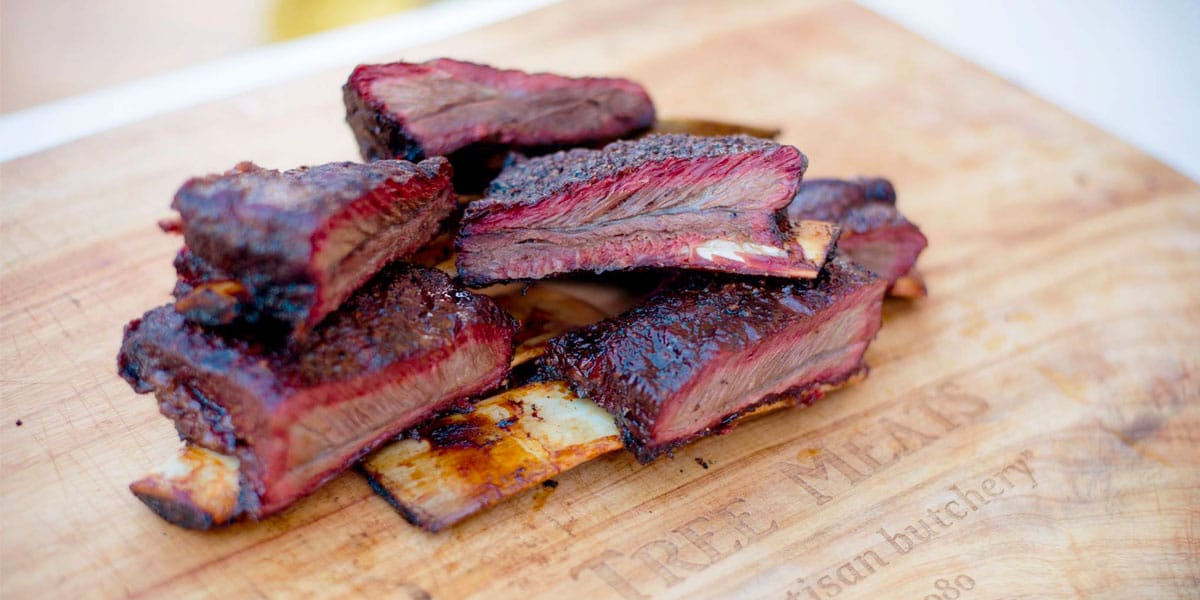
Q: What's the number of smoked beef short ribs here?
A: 6